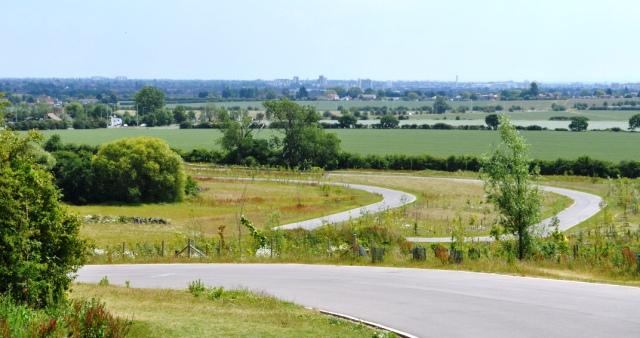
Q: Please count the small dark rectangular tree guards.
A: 4